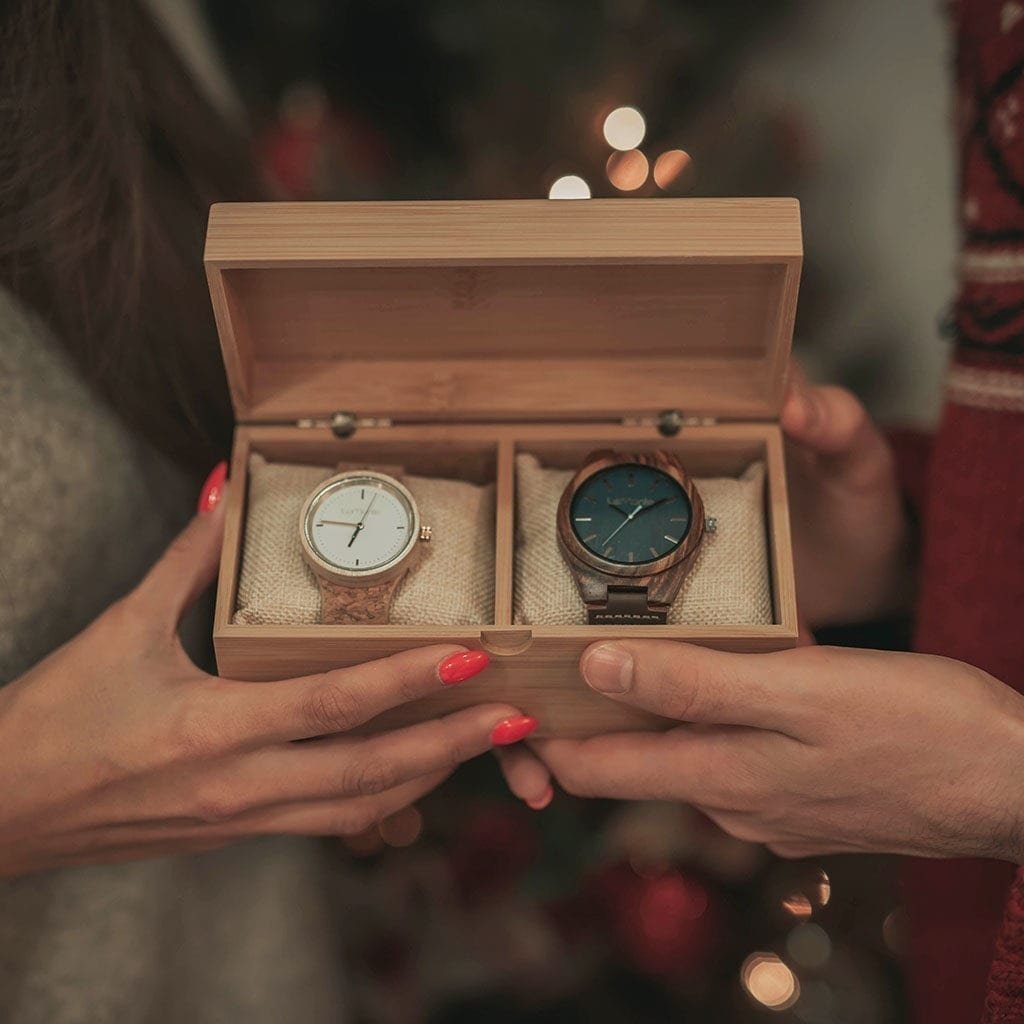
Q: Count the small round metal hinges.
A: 2